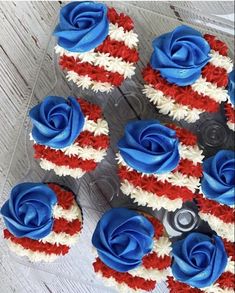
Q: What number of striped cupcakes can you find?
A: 9